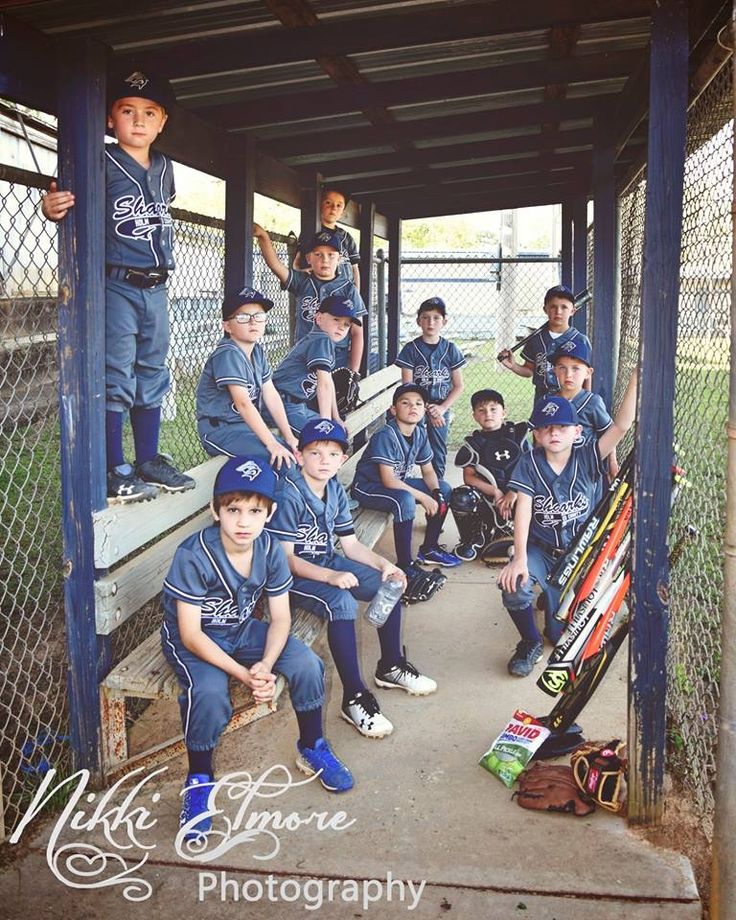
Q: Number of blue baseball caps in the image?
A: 12